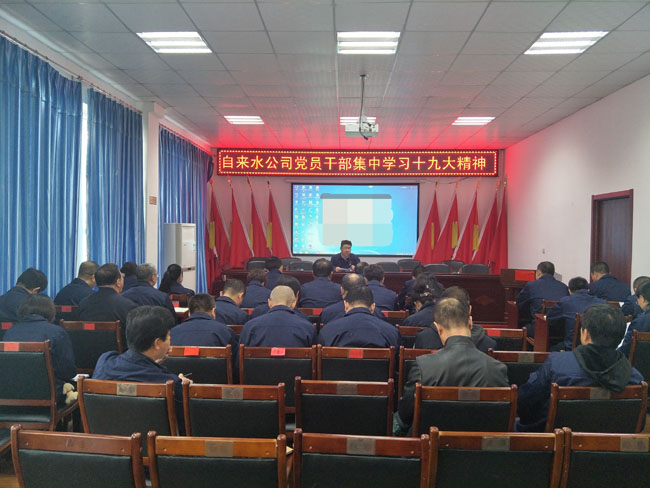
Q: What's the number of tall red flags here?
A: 9